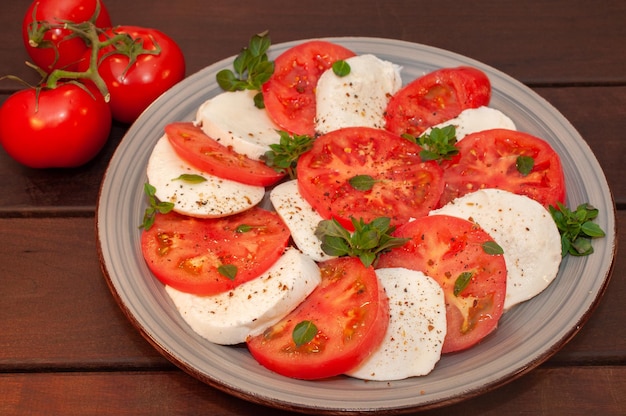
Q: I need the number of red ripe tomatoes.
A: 3